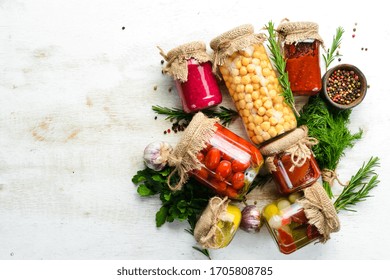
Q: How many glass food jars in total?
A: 7